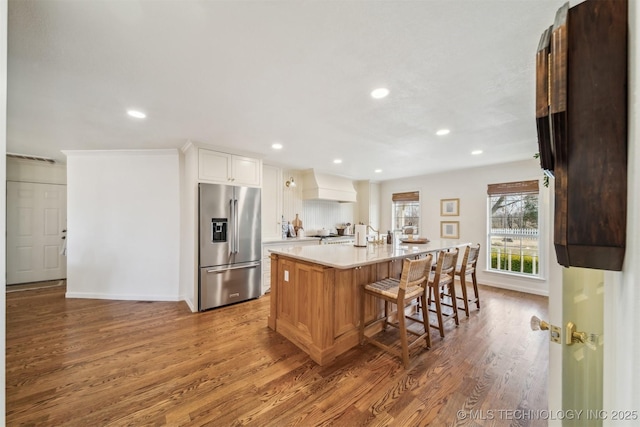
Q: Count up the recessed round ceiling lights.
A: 7